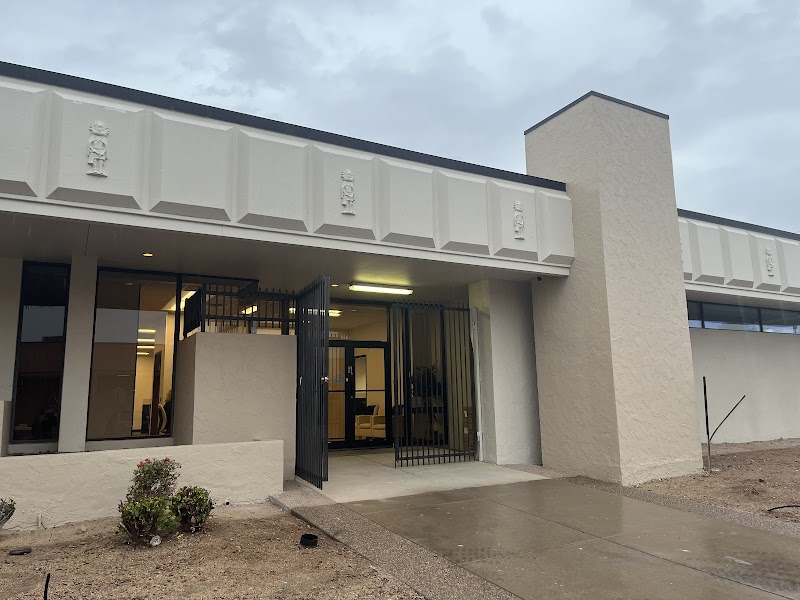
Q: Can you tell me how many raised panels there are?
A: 14